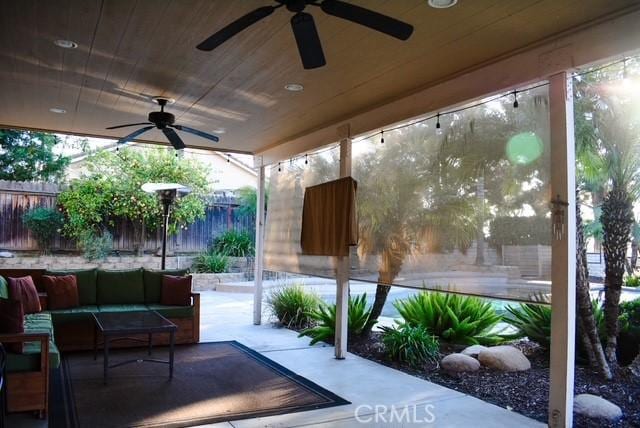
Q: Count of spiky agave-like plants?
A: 3